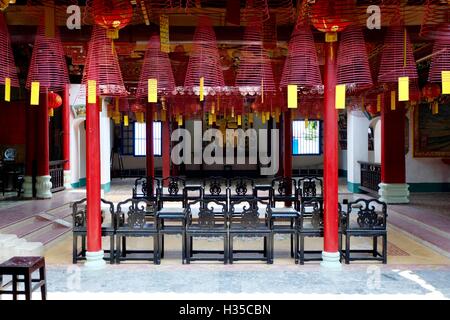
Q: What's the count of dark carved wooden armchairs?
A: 12